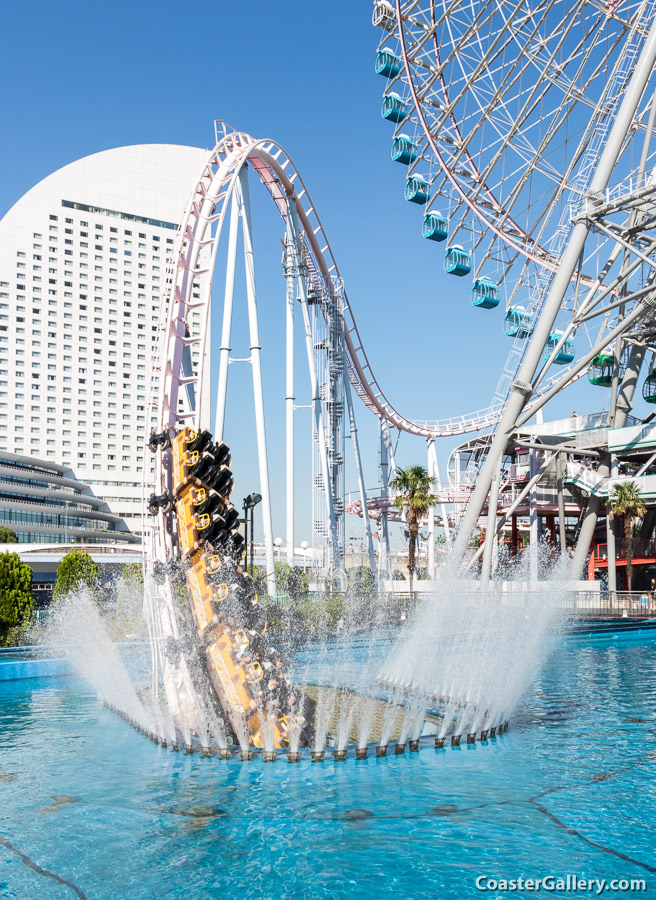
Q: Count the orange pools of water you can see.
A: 0